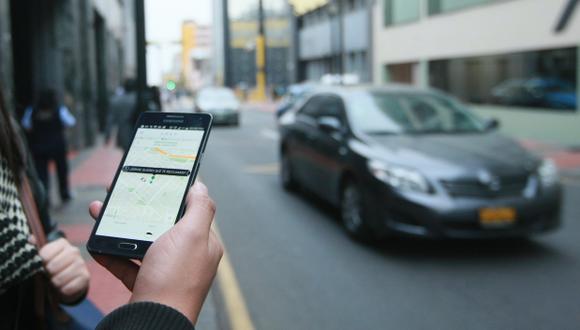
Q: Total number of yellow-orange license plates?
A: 1